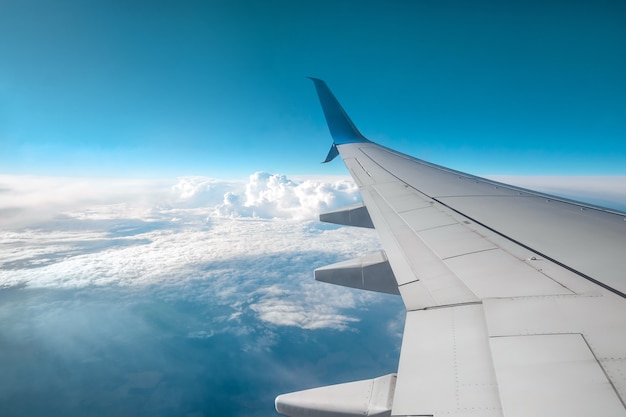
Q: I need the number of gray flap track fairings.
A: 3